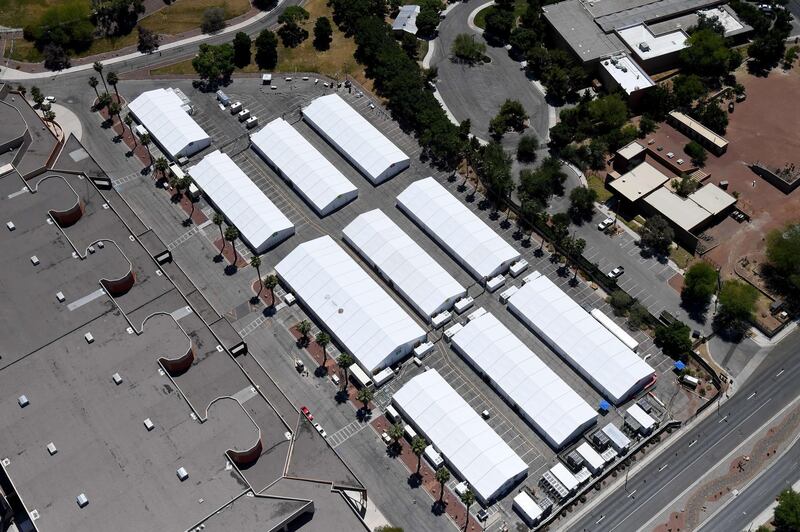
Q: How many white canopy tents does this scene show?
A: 10